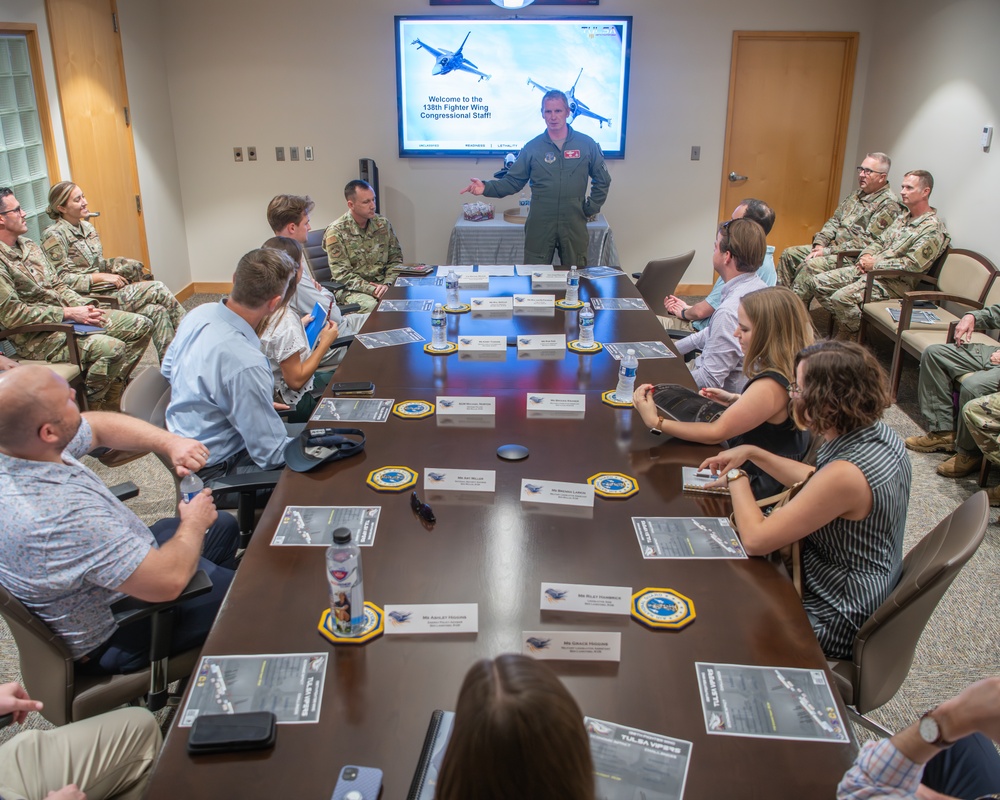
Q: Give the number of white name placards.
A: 13